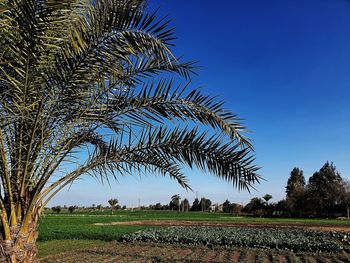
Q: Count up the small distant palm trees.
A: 2